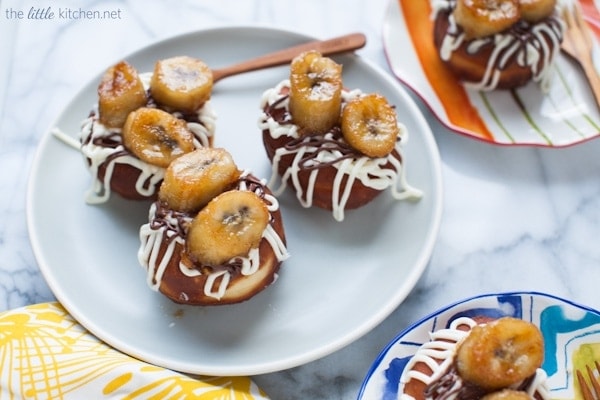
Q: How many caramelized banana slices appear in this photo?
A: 11